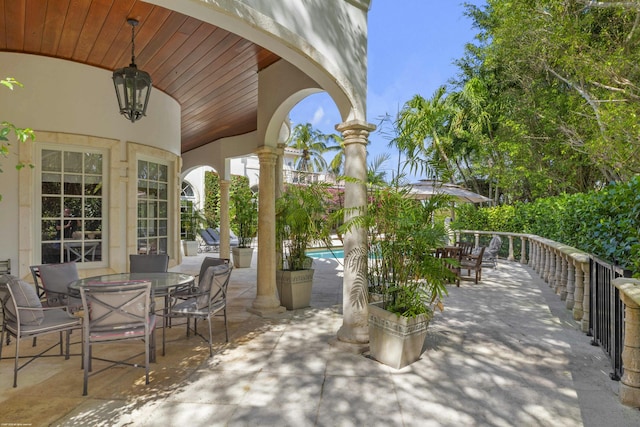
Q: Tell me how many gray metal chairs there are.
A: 6